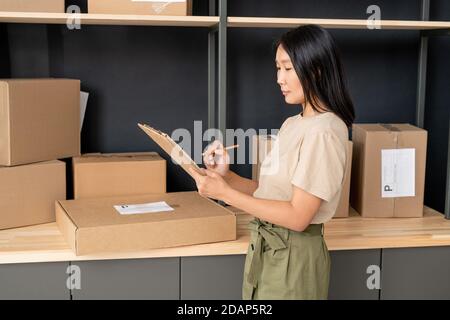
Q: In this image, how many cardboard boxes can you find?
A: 8